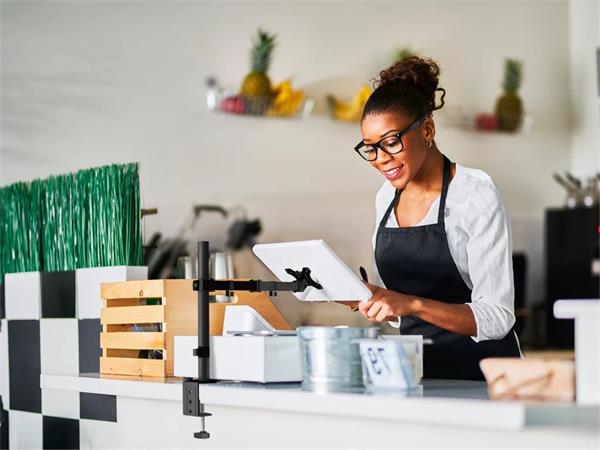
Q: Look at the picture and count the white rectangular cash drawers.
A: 1